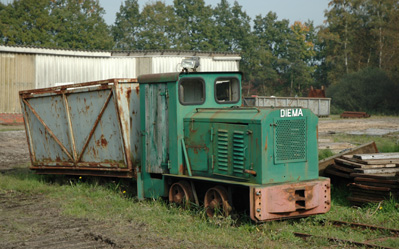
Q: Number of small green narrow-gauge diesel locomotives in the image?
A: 1